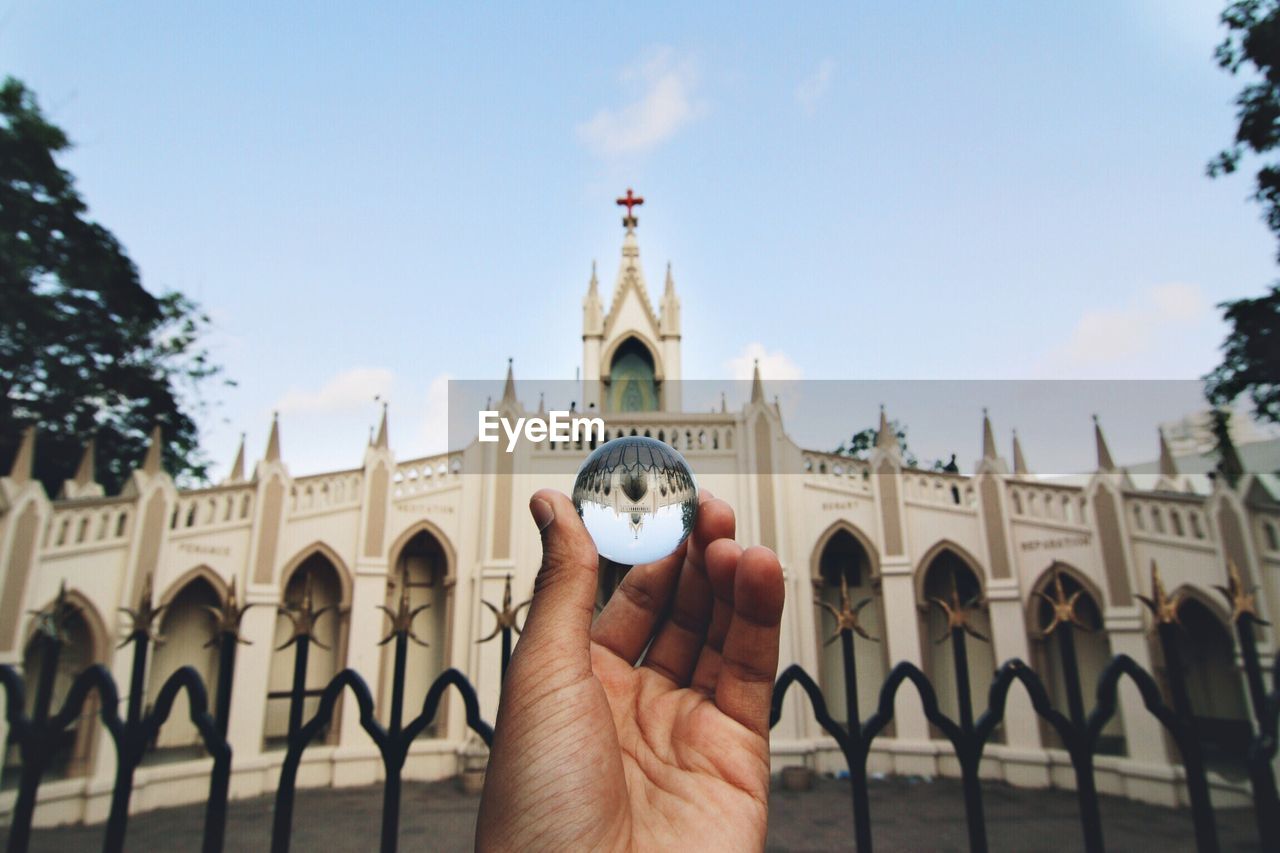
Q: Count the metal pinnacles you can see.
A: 11